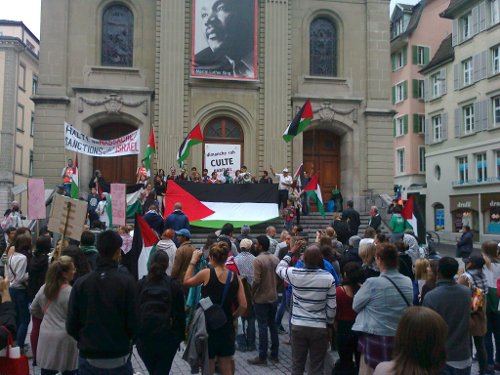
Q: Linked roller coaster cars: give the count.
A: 0